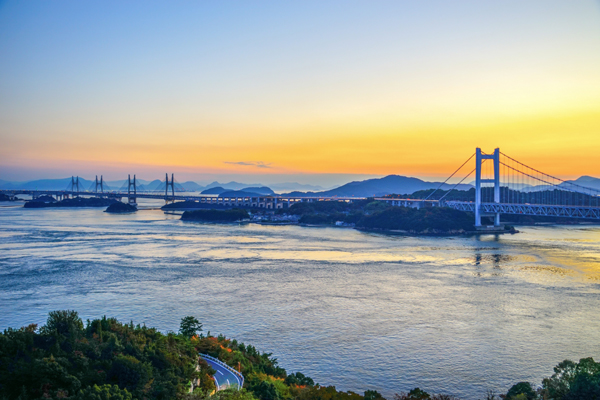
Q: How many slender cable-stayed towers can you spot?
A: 4